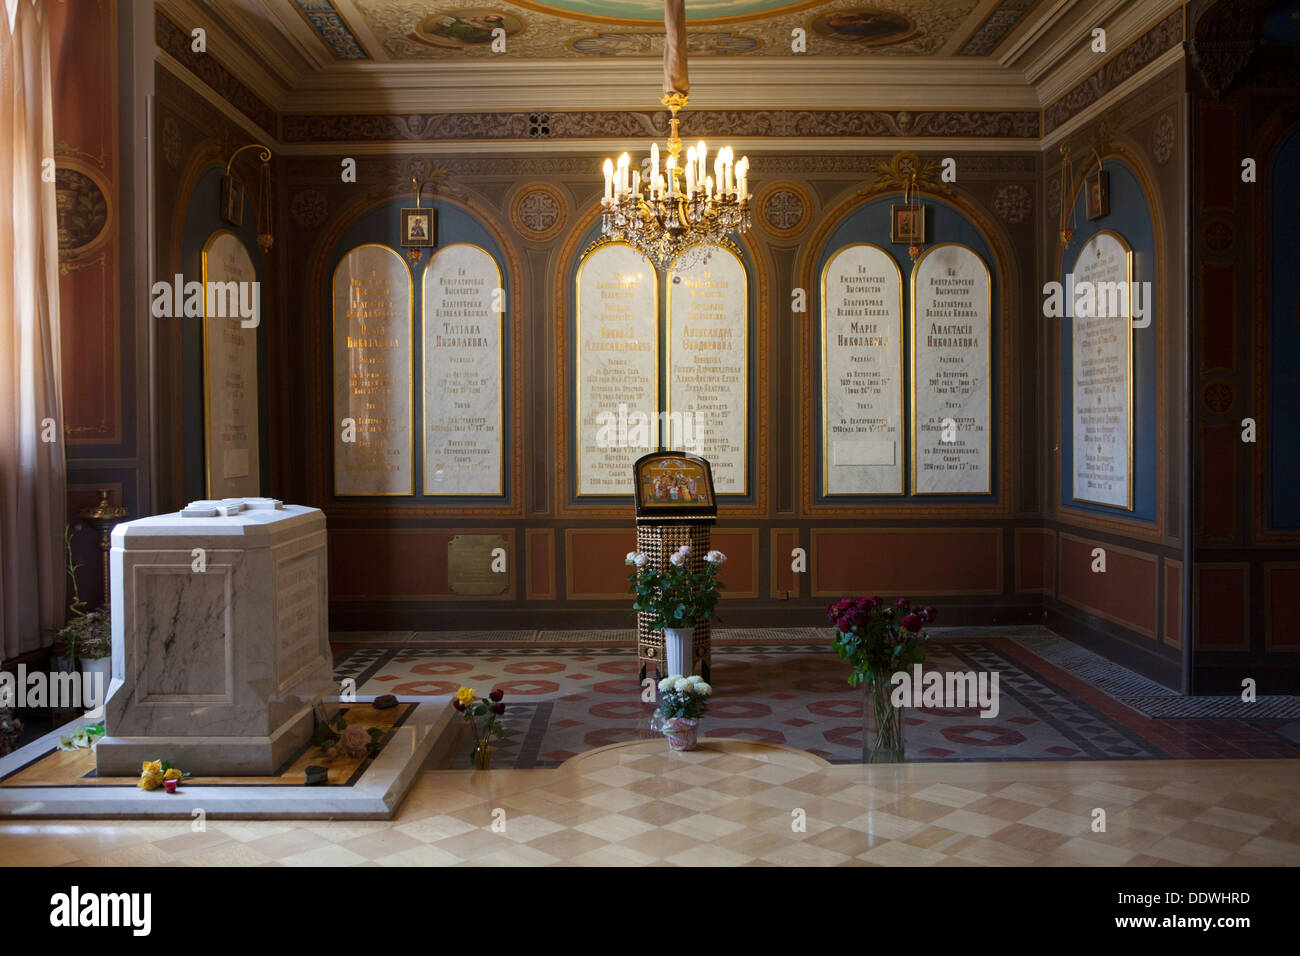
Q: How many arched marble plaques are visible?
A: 8